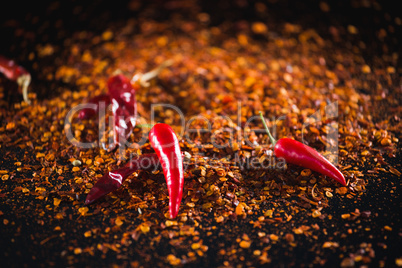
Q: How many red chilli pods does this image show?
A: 6